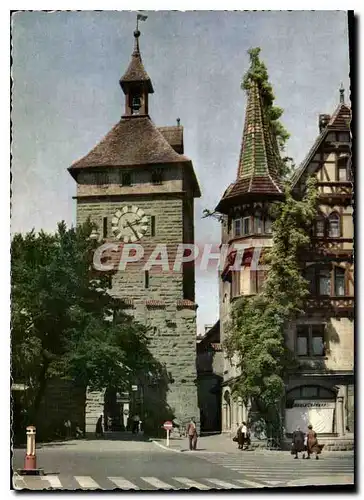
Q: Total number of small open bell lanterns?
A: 1